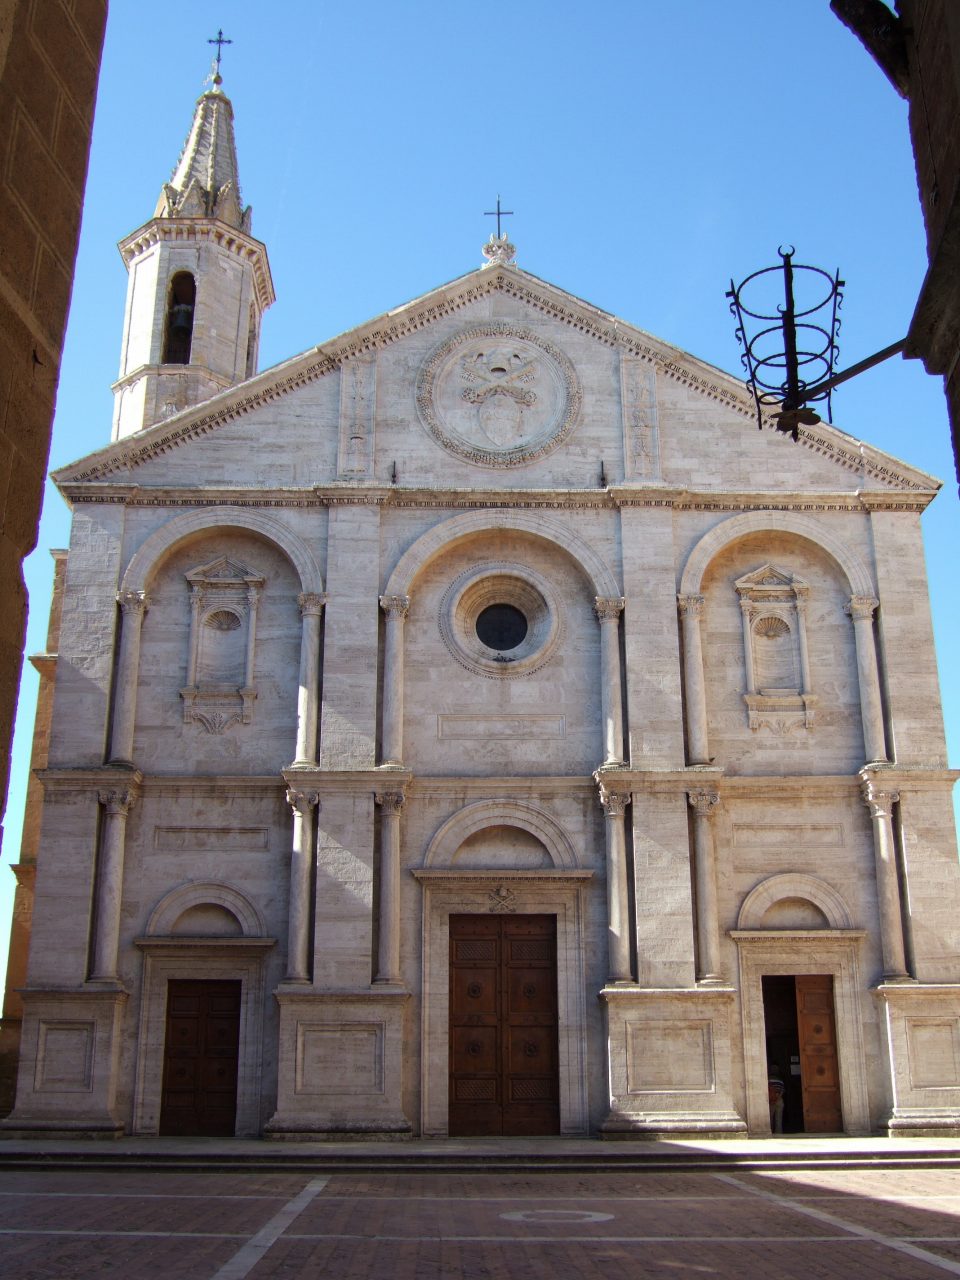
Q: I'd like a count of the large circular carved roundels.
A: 1